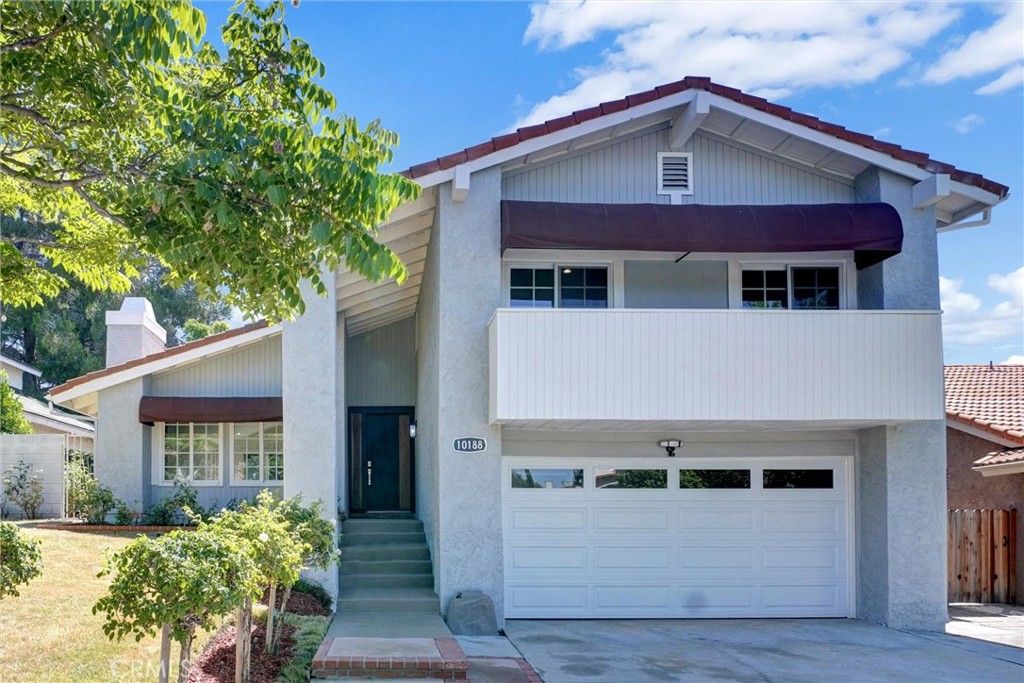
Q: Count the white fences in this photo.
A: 1